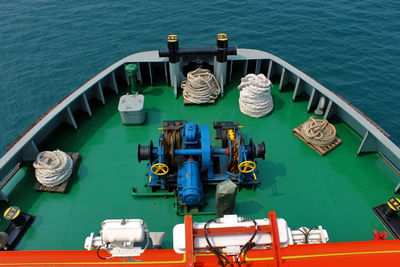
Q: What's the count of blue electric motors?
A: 1